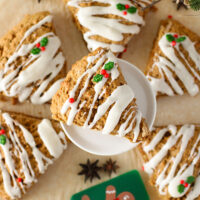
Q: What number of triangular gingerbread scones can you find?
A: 6